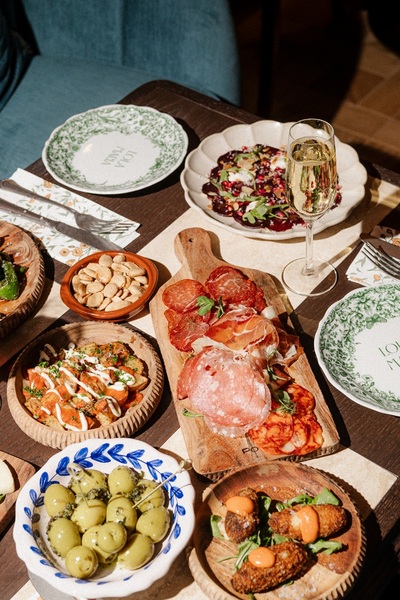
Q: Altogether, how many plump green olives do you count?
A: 12